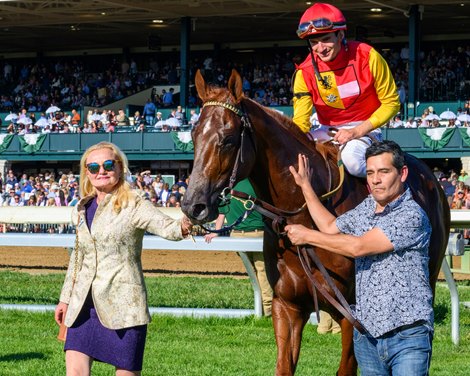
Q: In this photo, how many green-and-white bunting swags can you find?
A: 5